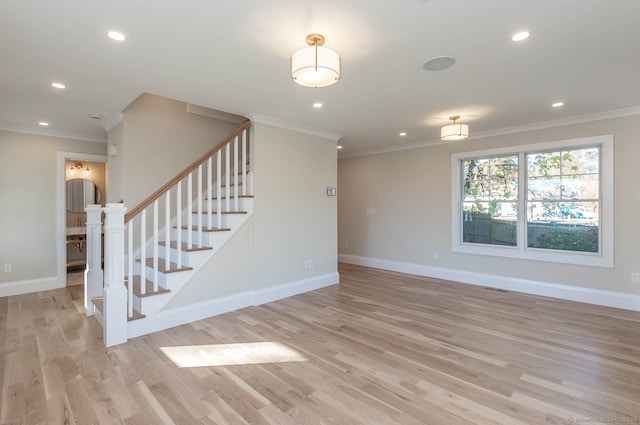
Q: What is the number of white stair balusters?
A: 12